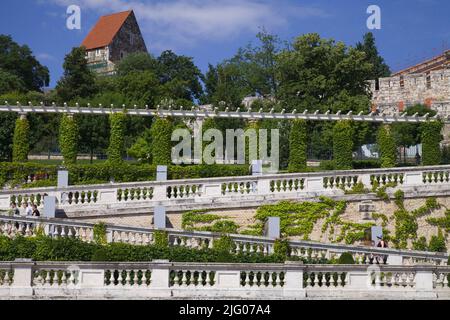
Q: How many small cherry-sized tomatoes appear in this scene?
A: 0